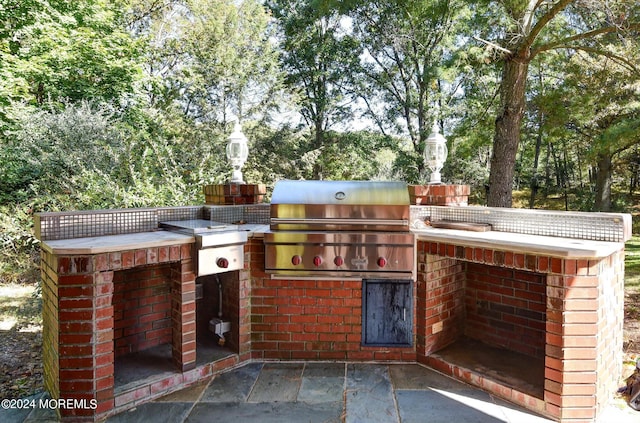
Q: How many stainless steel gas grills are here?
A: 1